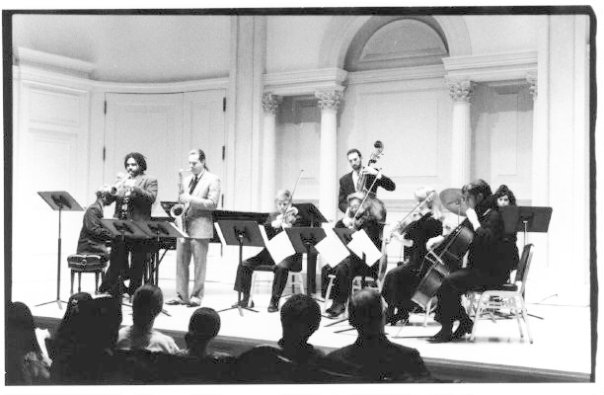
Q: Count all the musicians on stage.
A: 9